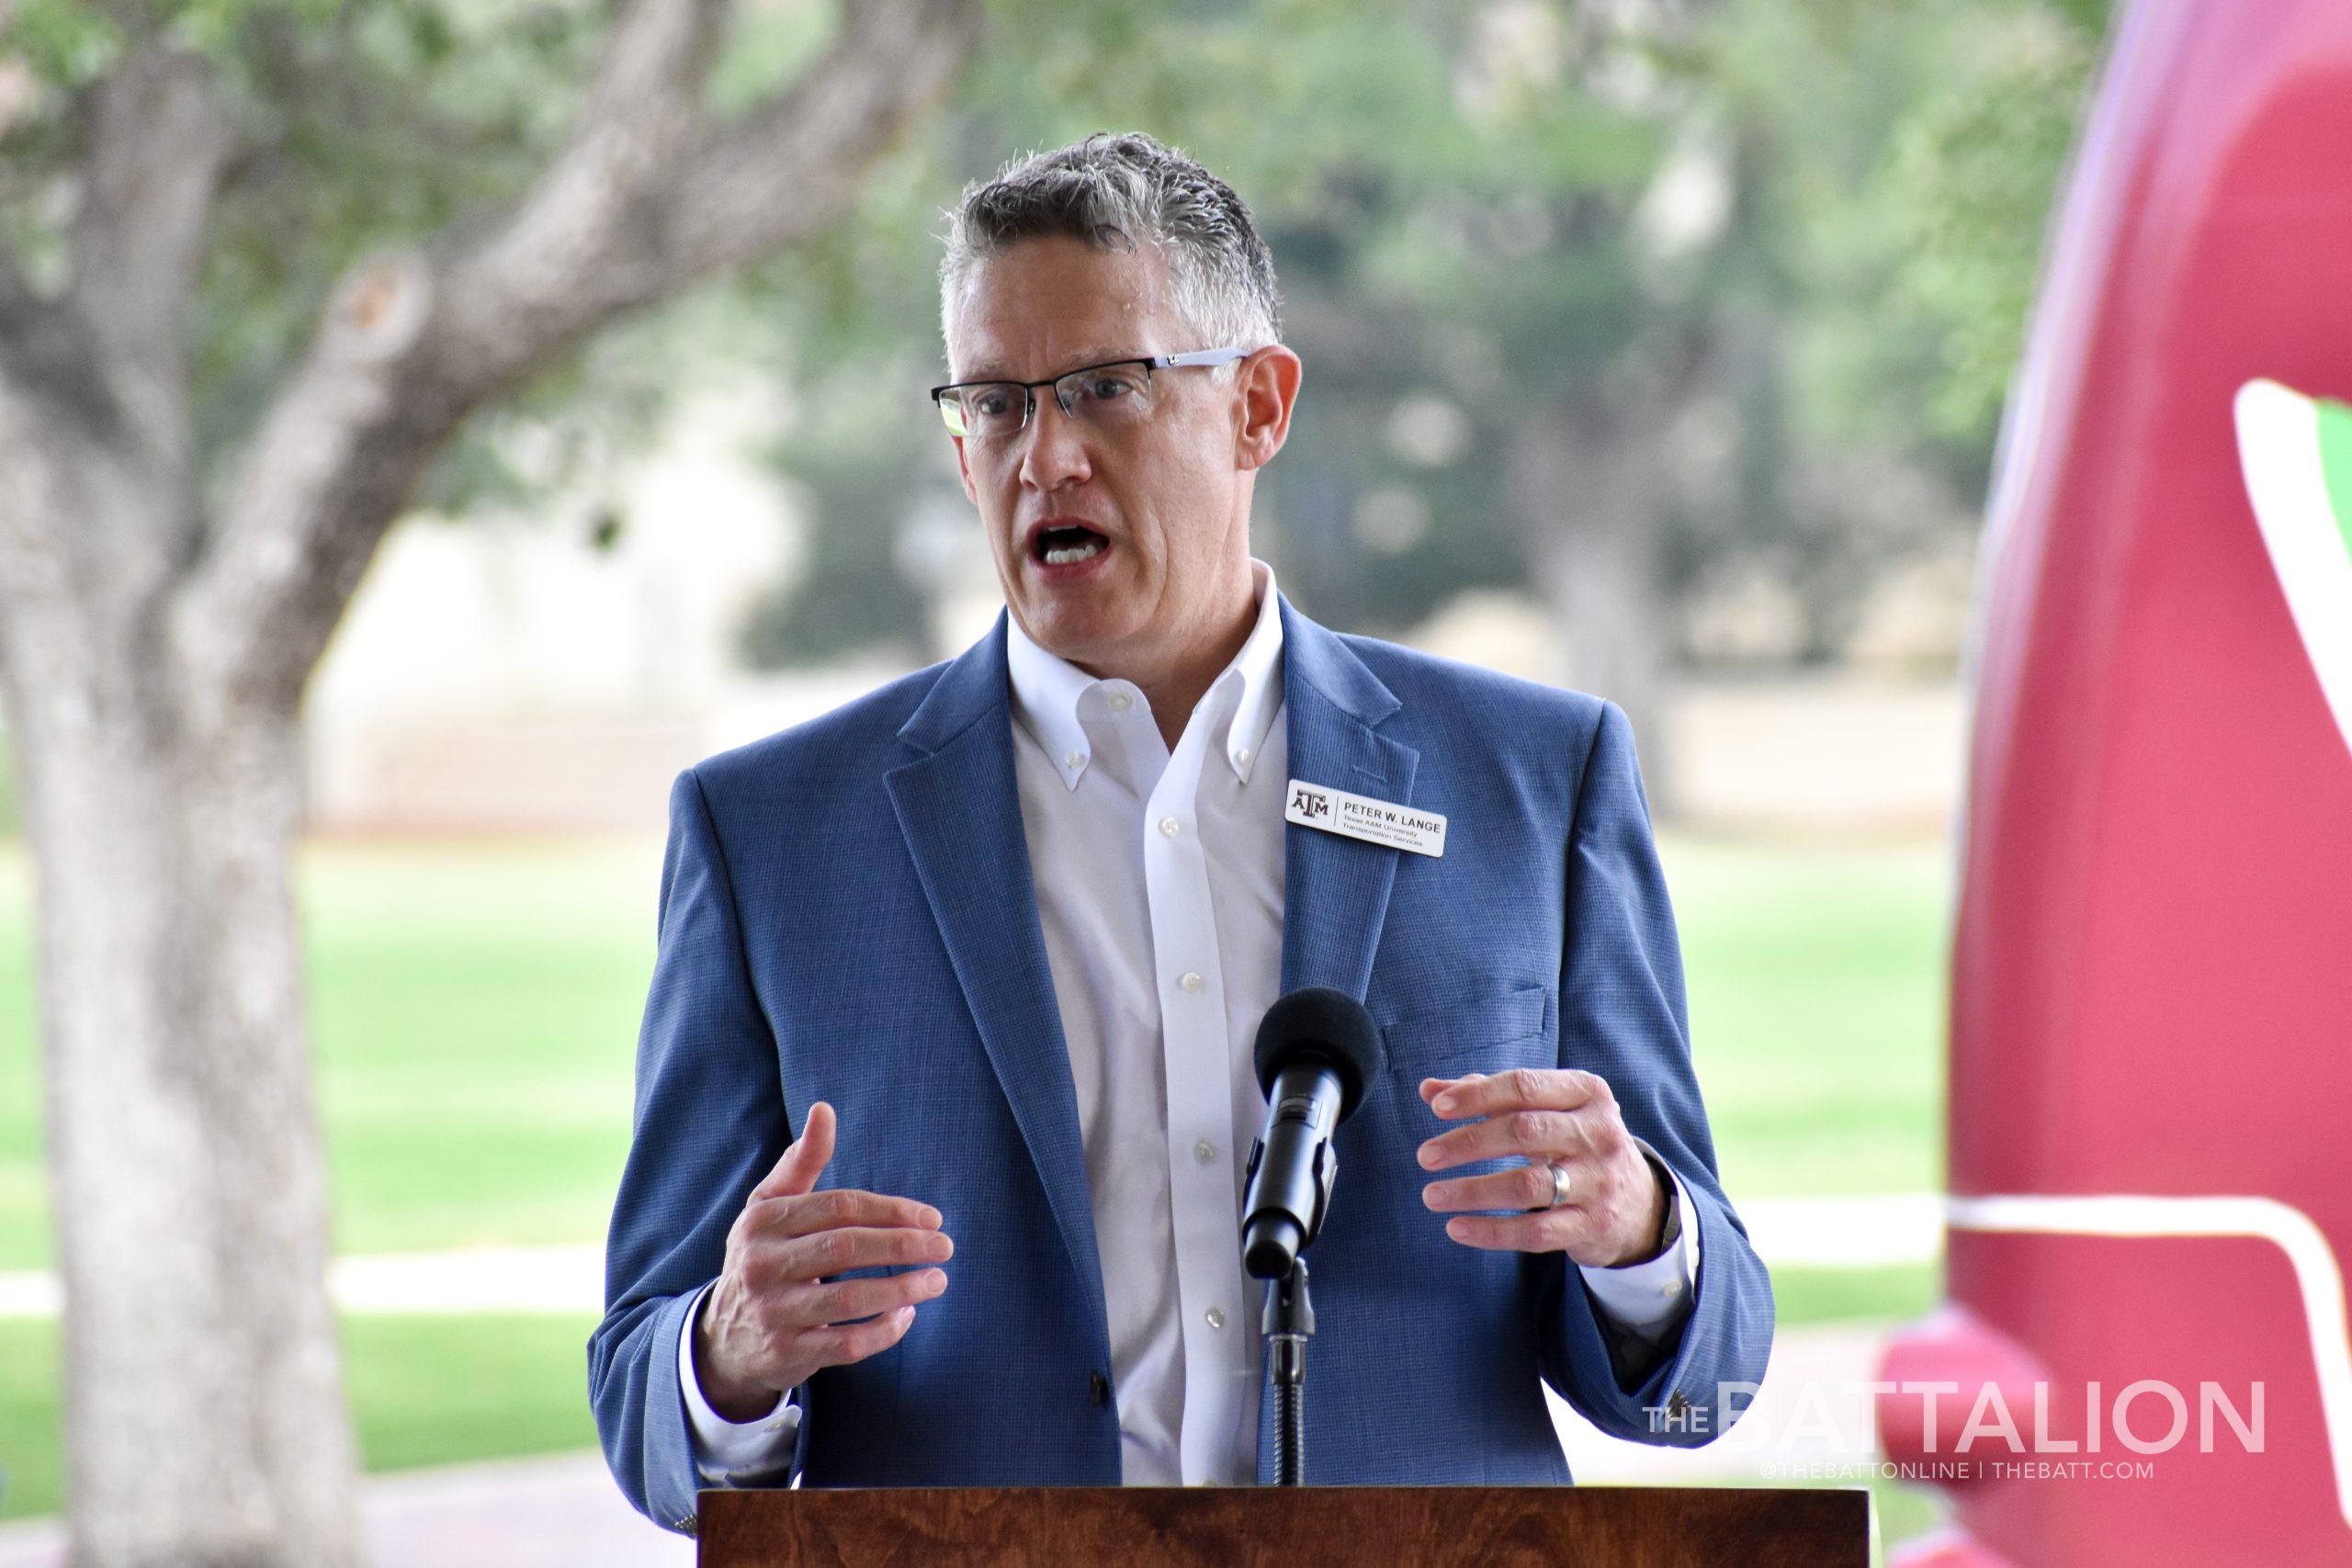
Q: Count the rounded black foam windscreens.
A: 1